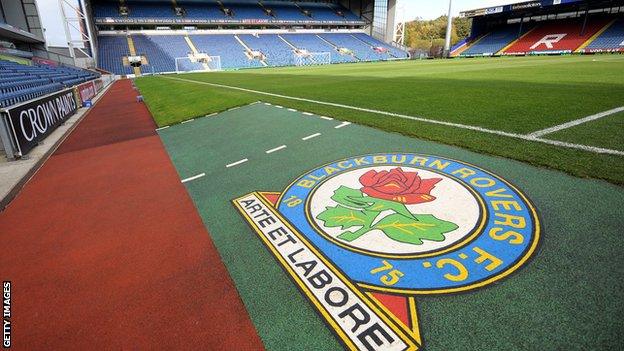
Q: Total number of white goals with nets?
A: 2